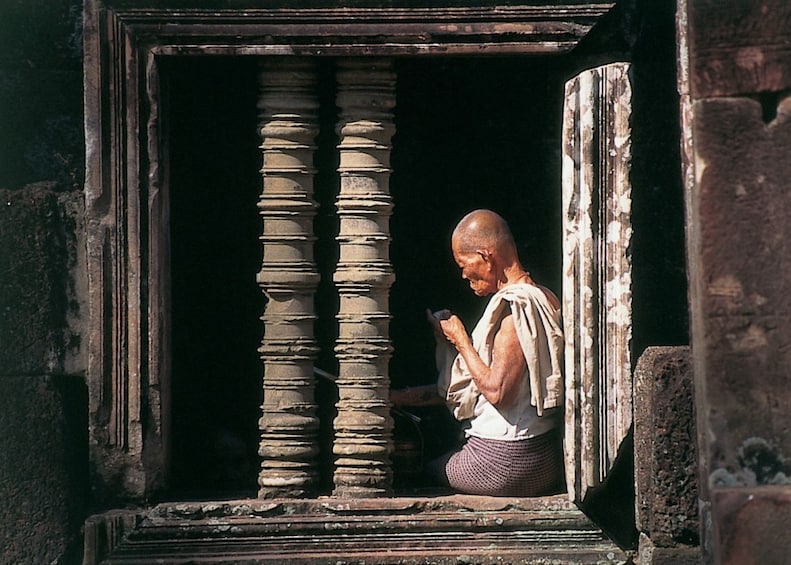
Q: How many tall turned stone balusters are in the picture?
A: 2